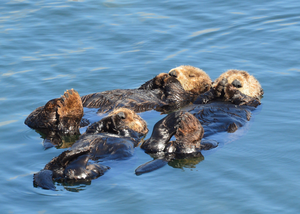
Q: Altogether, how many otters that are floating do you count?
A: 3